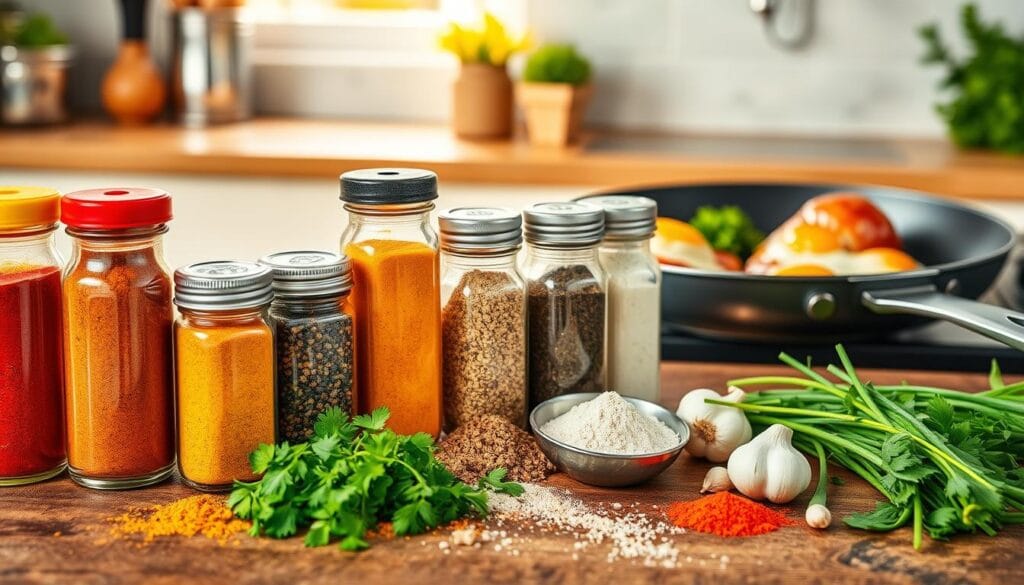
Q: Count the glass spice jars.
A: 8